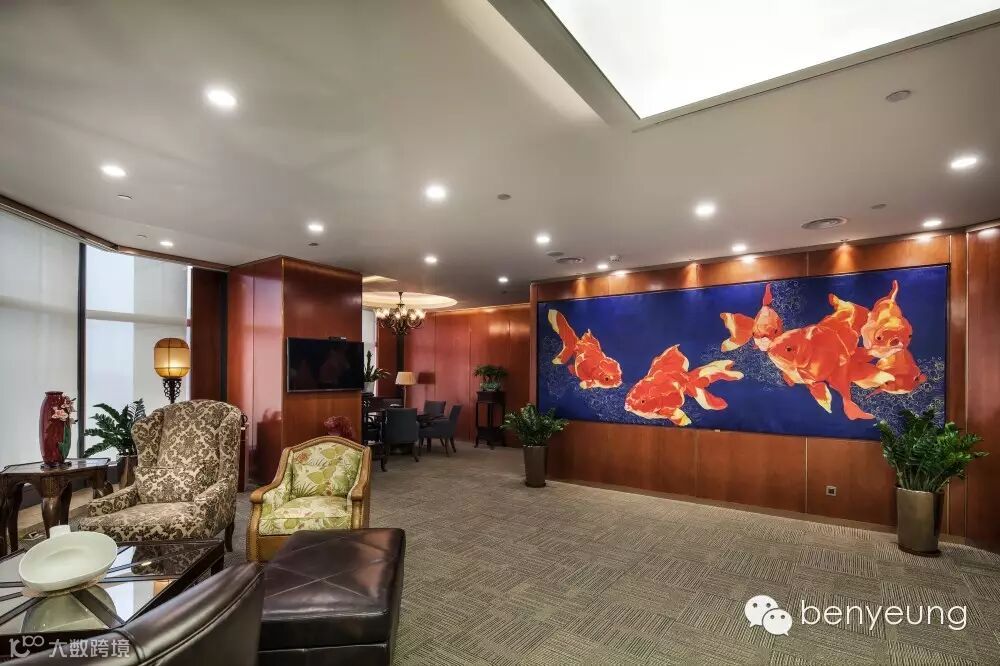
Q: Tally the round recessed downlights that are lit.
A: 13